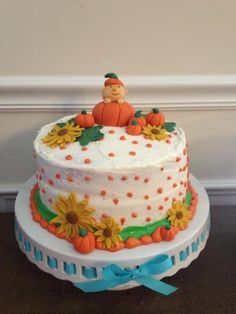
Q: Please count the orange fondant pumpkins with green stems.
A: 6